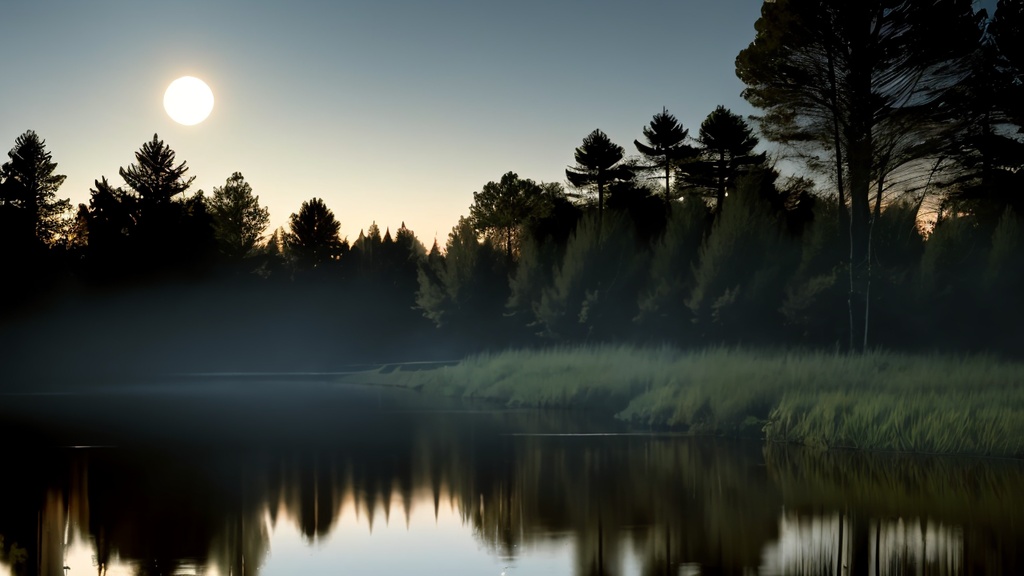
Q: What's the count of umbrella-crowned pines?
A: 3